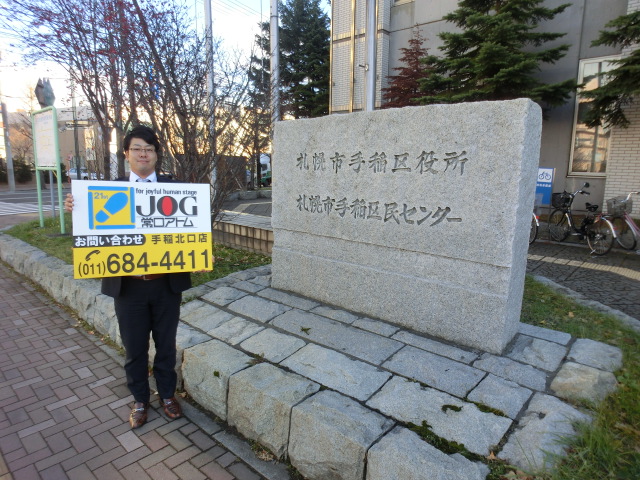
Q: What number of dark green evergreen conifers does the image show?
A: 3